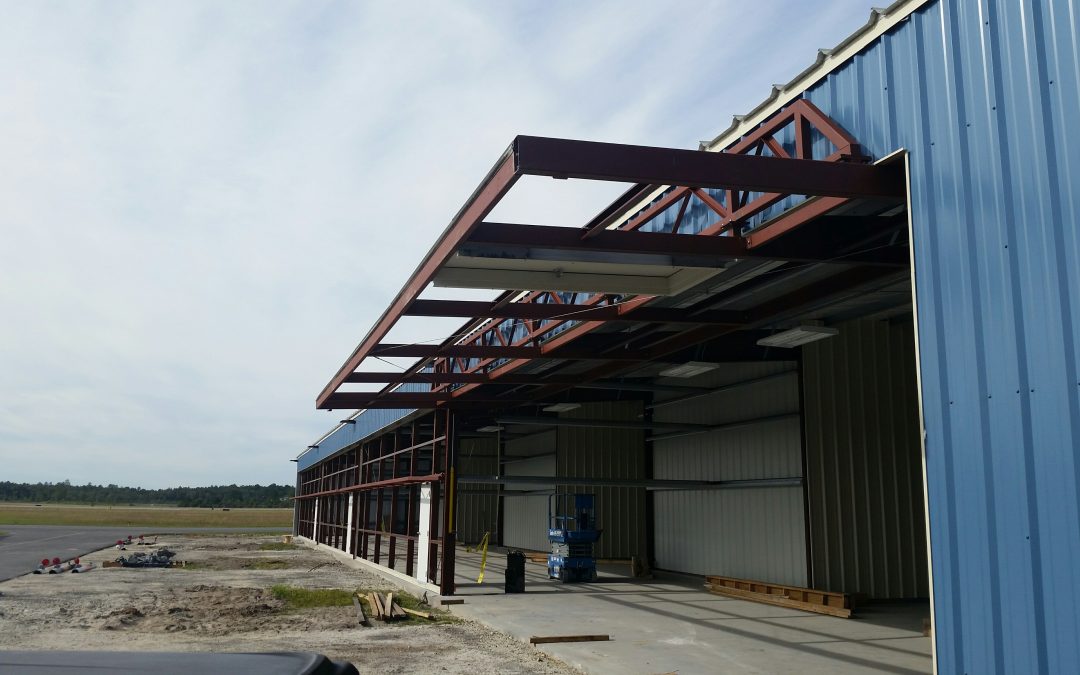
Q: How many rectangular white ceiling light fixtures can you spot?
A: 4